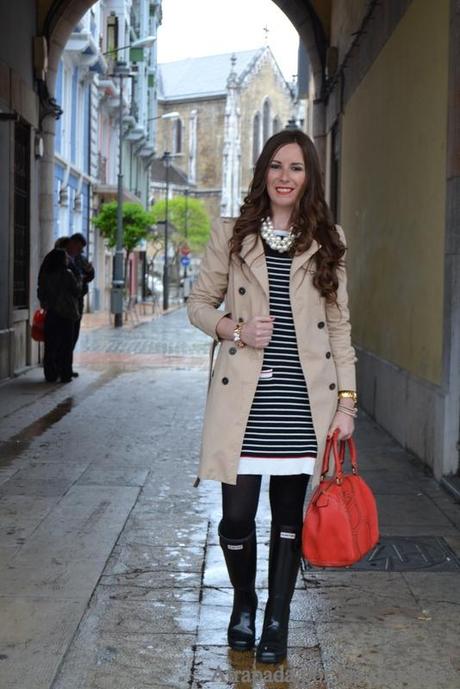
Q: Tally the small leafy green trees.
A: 2